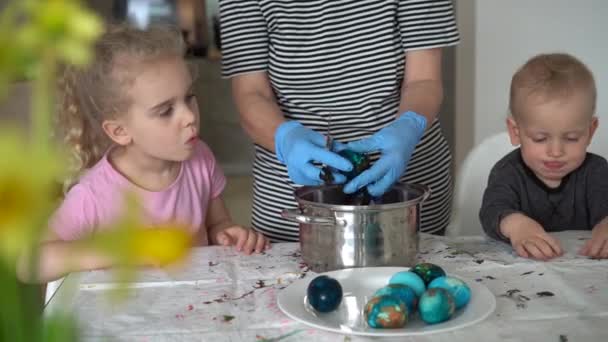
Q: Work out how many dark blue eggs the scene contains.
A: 1